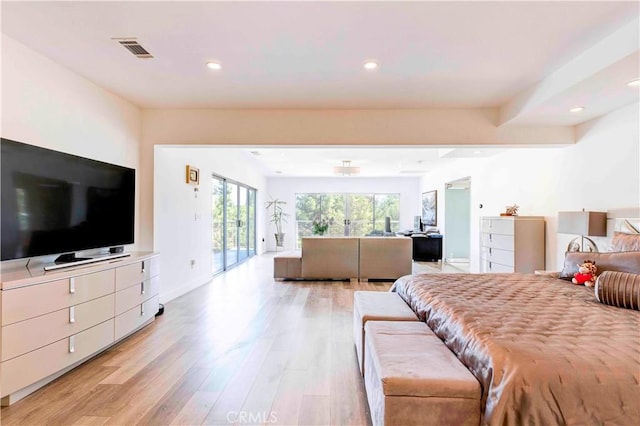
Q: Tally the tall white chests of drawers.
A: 1